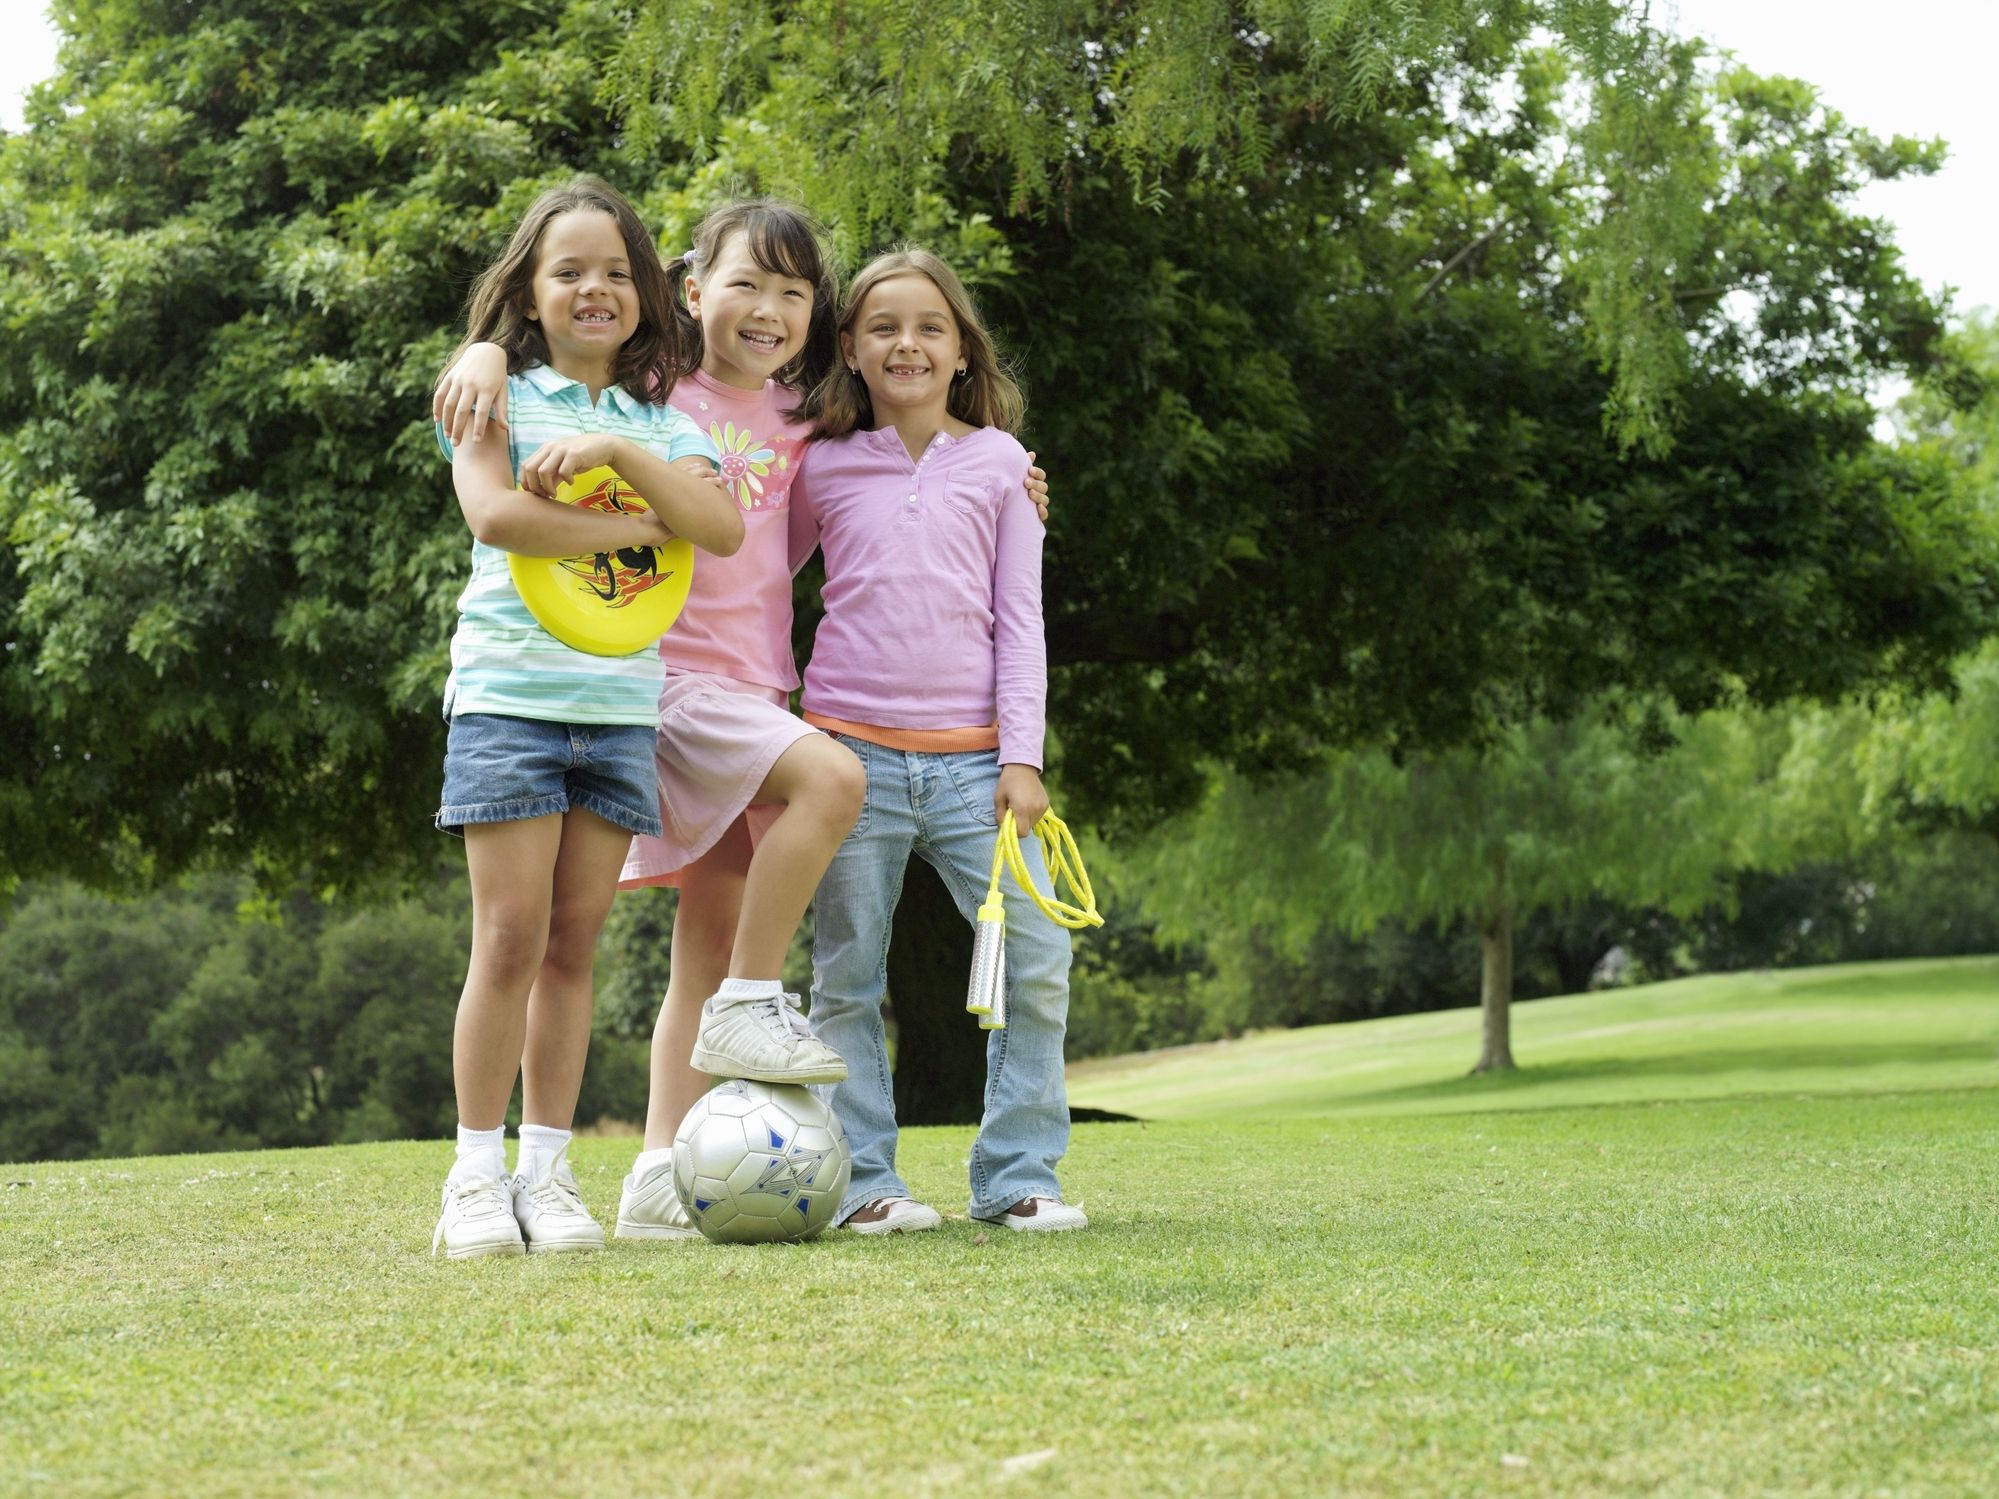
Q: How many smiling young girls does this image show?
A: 3